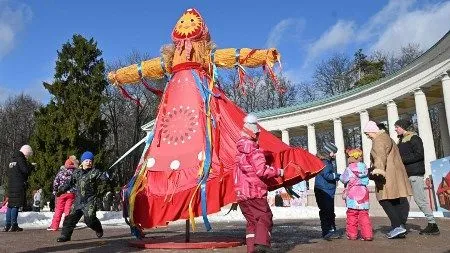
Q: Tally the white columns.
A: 7